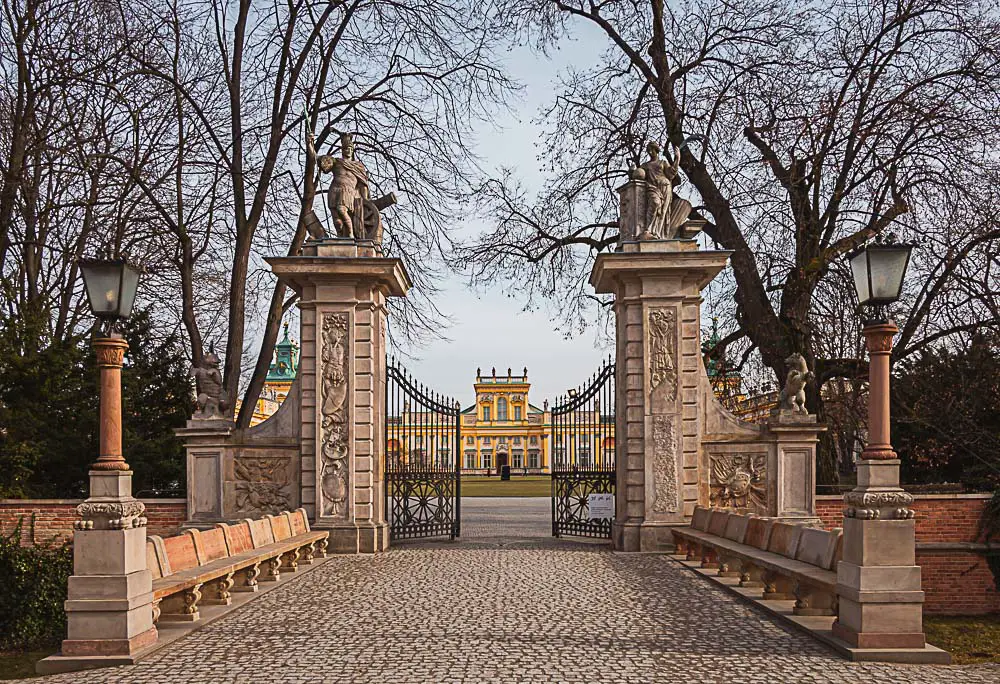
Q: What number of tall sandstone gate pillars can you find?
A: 2